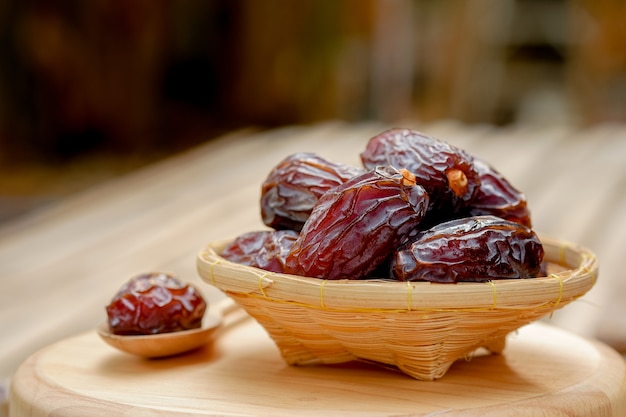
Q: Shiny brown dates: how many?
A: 7